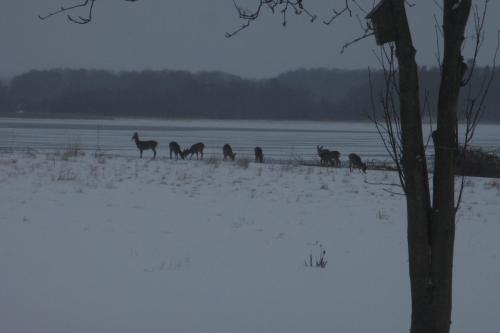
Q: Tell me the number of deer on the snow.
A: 8